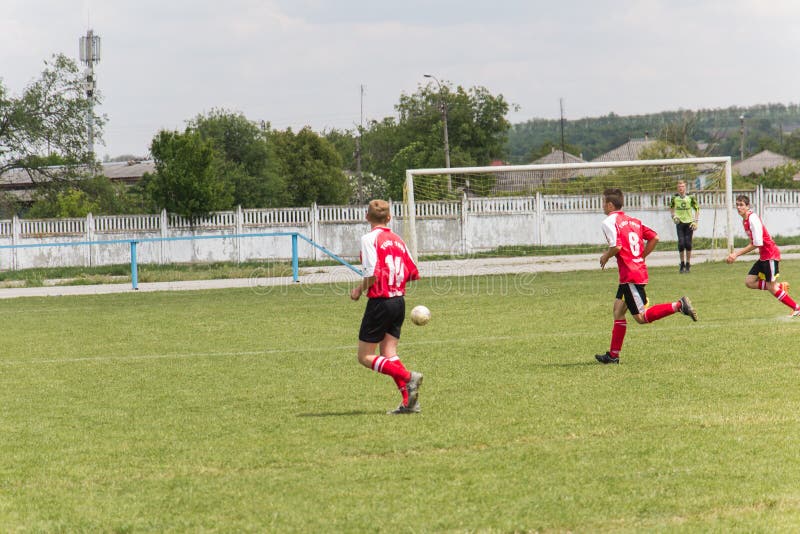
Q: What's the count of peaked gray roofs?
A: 3